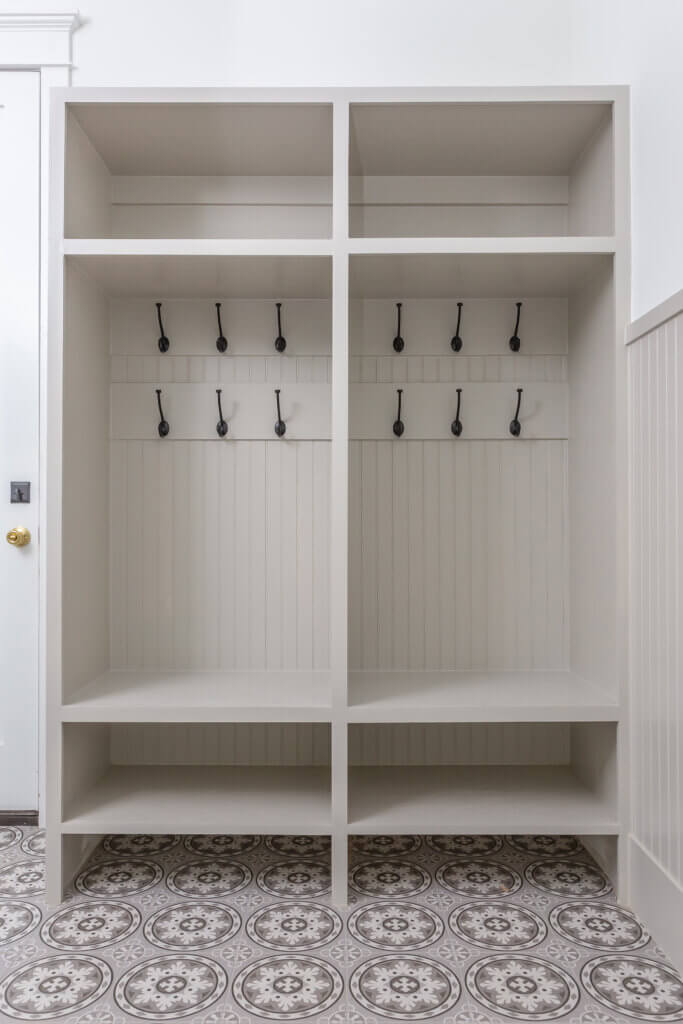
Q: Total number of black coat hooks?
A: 12